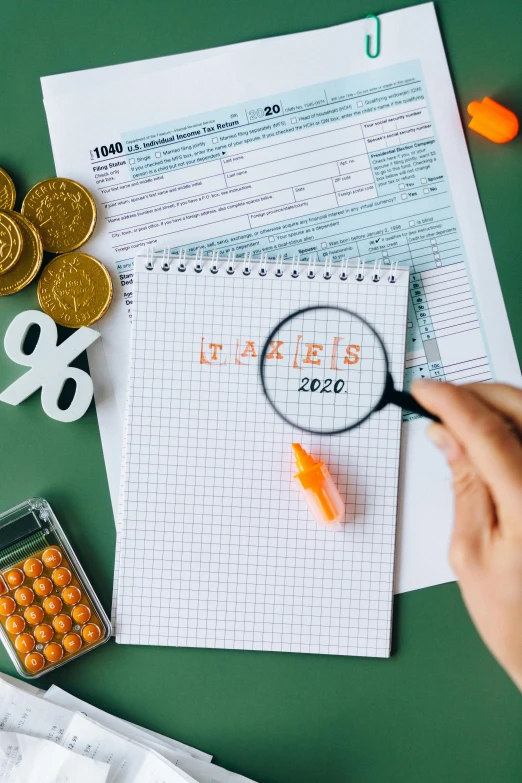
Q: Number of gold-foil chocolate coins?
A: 5